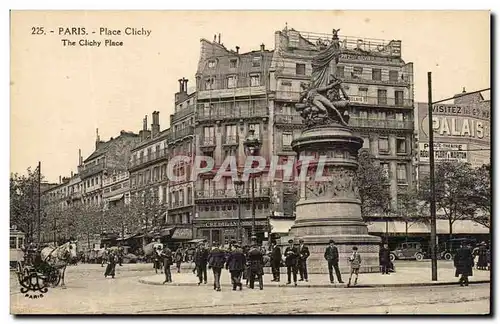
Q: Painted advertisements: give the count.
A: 2